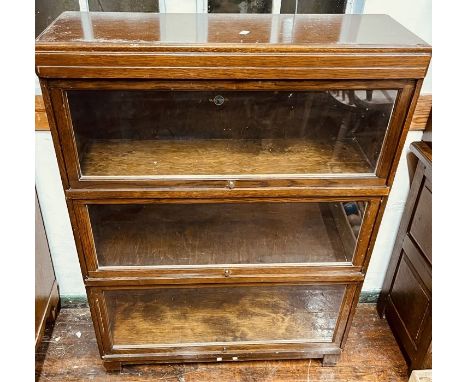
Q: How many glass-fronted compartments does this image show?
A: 3